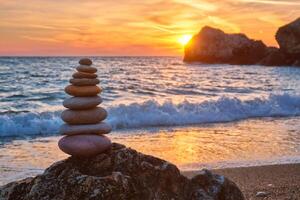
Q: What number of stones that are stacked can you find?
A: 9